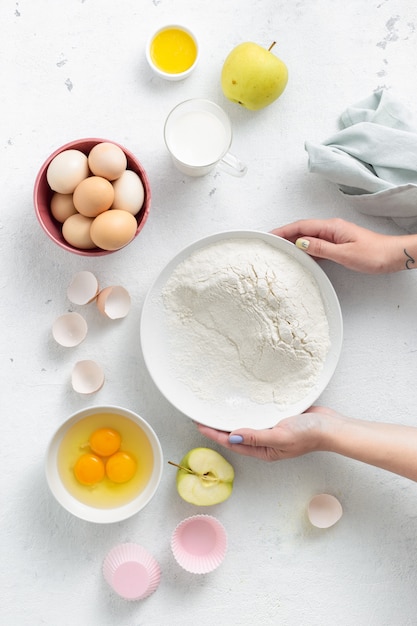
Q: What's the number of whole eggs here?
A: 7